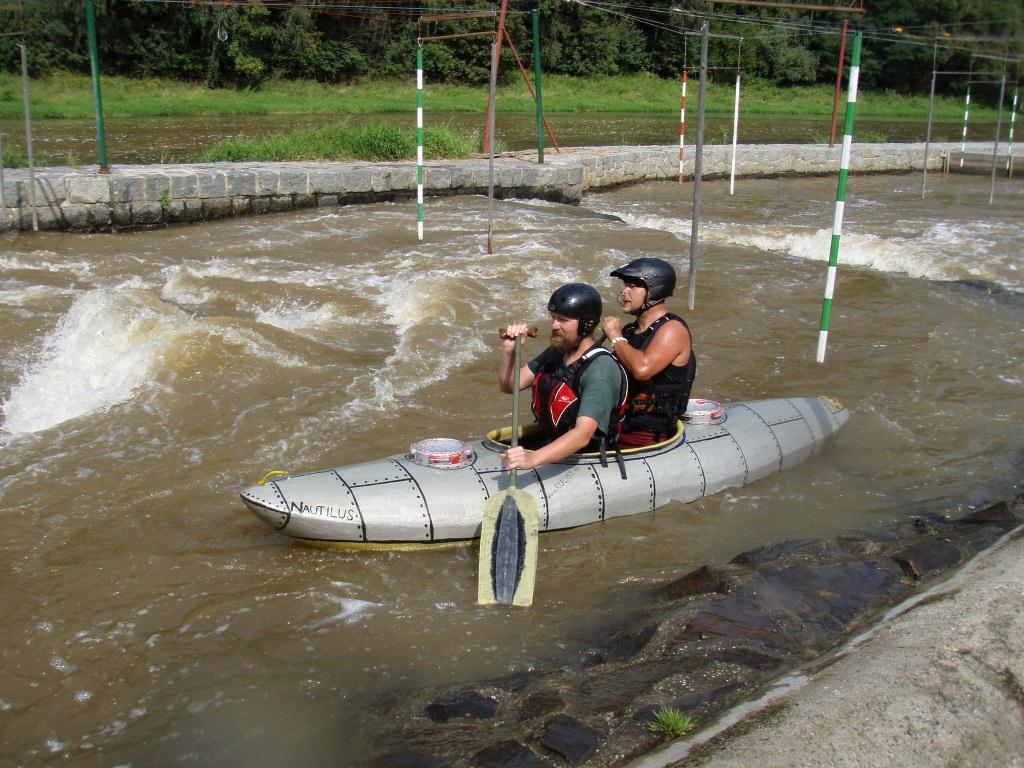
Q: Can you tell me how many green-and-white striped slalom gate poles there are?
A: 4